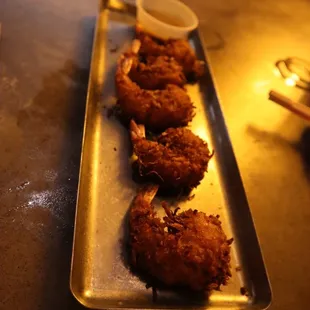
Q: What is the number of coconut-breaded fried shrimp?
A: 5